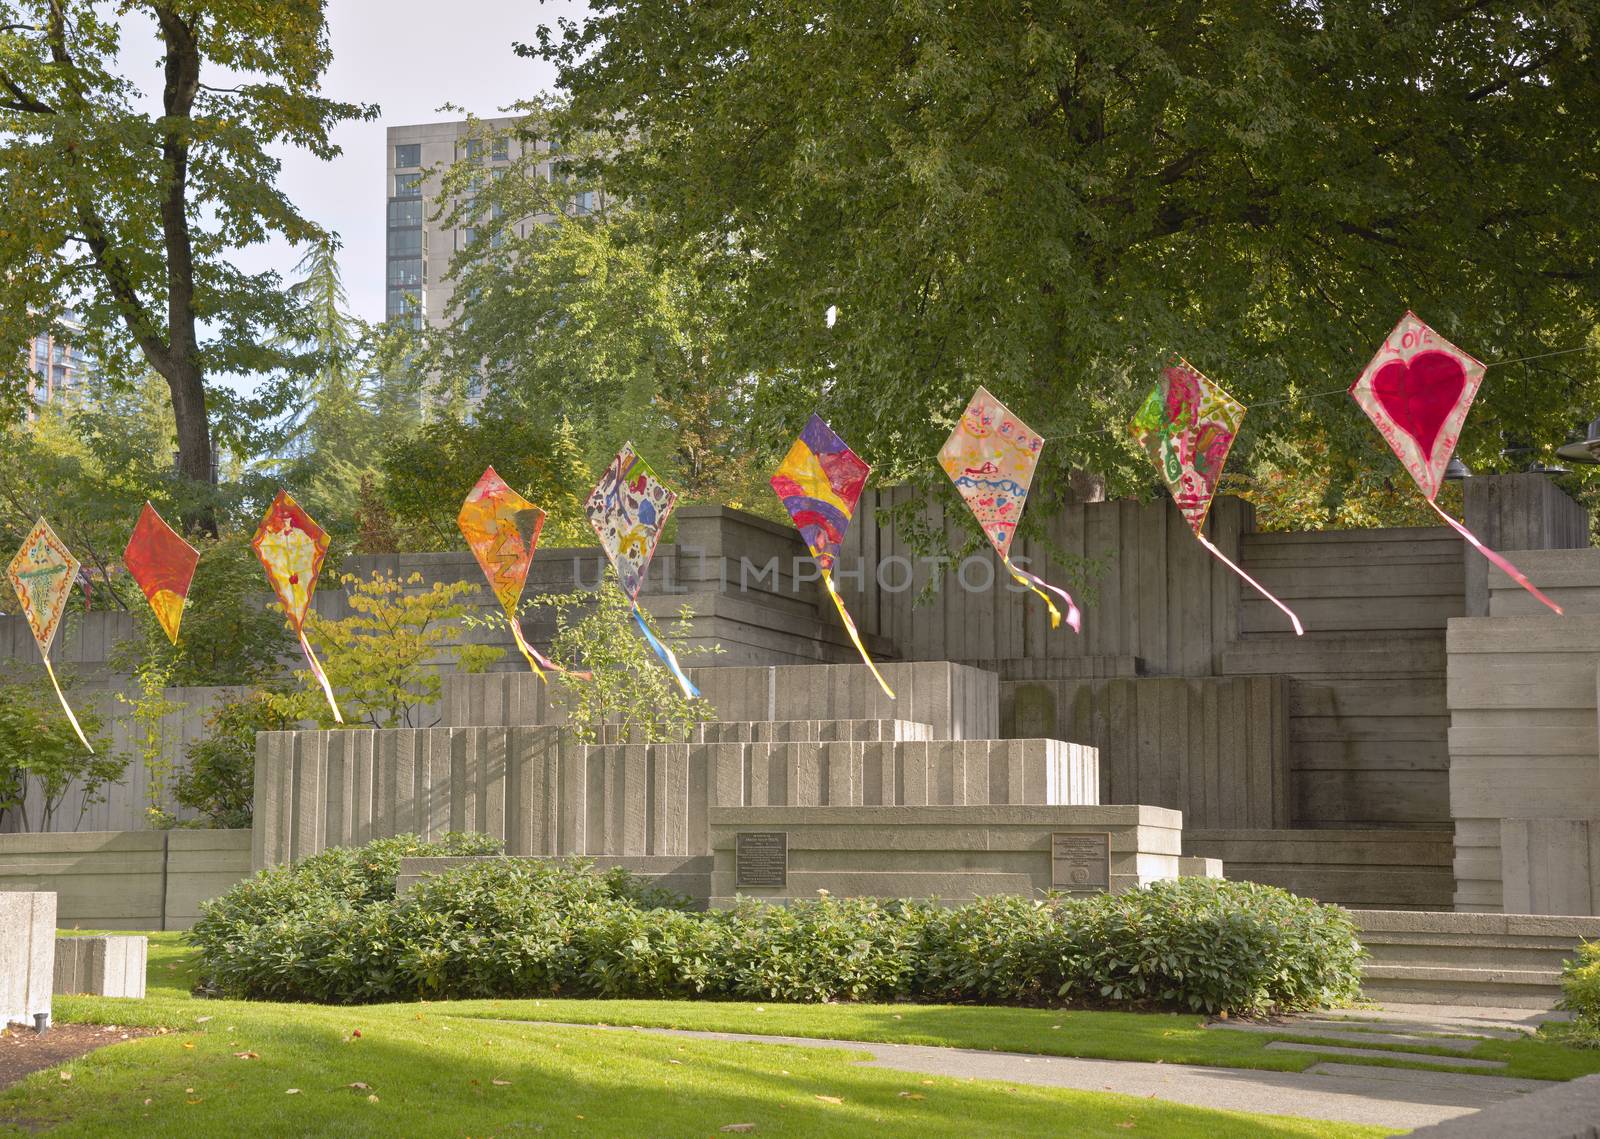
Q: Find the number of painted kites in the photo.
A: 9